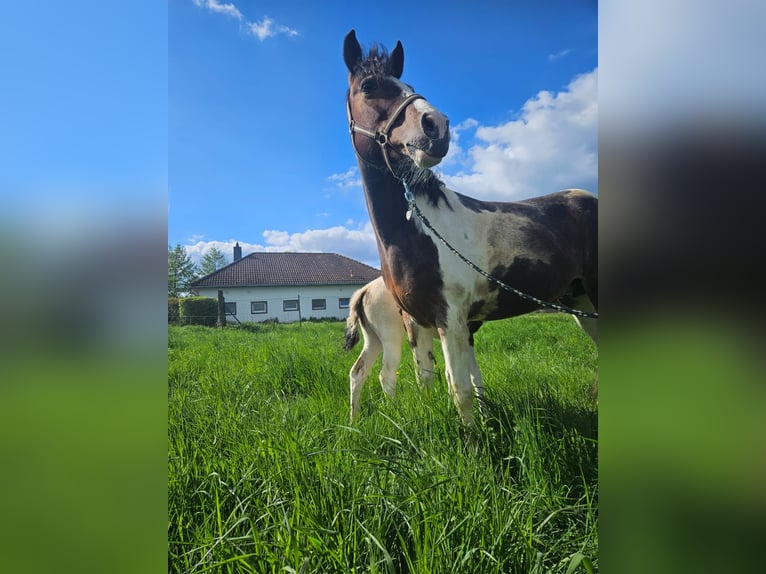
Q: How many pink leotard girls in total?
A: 0